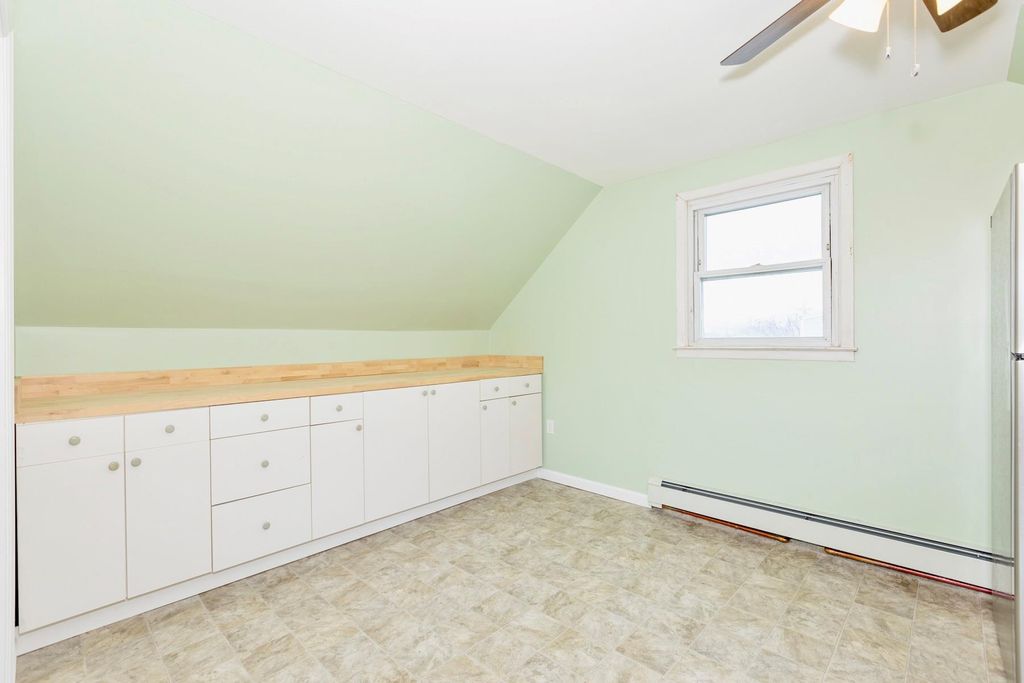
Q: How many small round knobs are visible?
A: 15